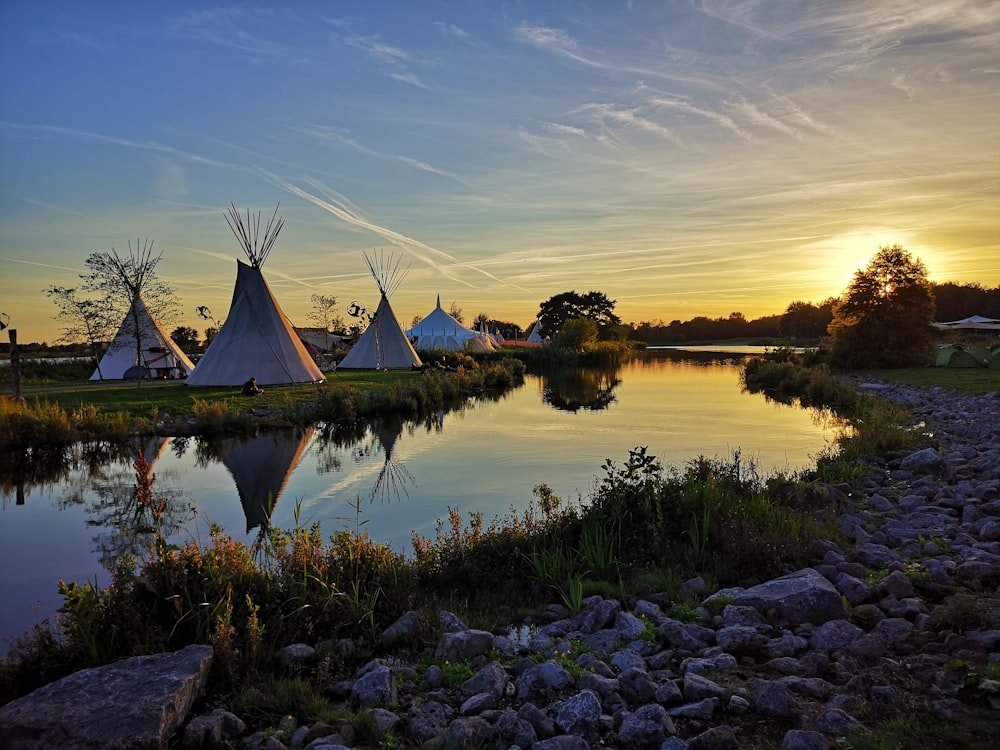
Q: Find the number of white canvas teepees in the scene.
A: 3